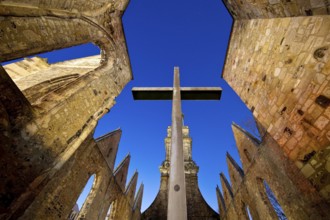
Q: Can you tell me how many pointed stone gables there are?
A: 8